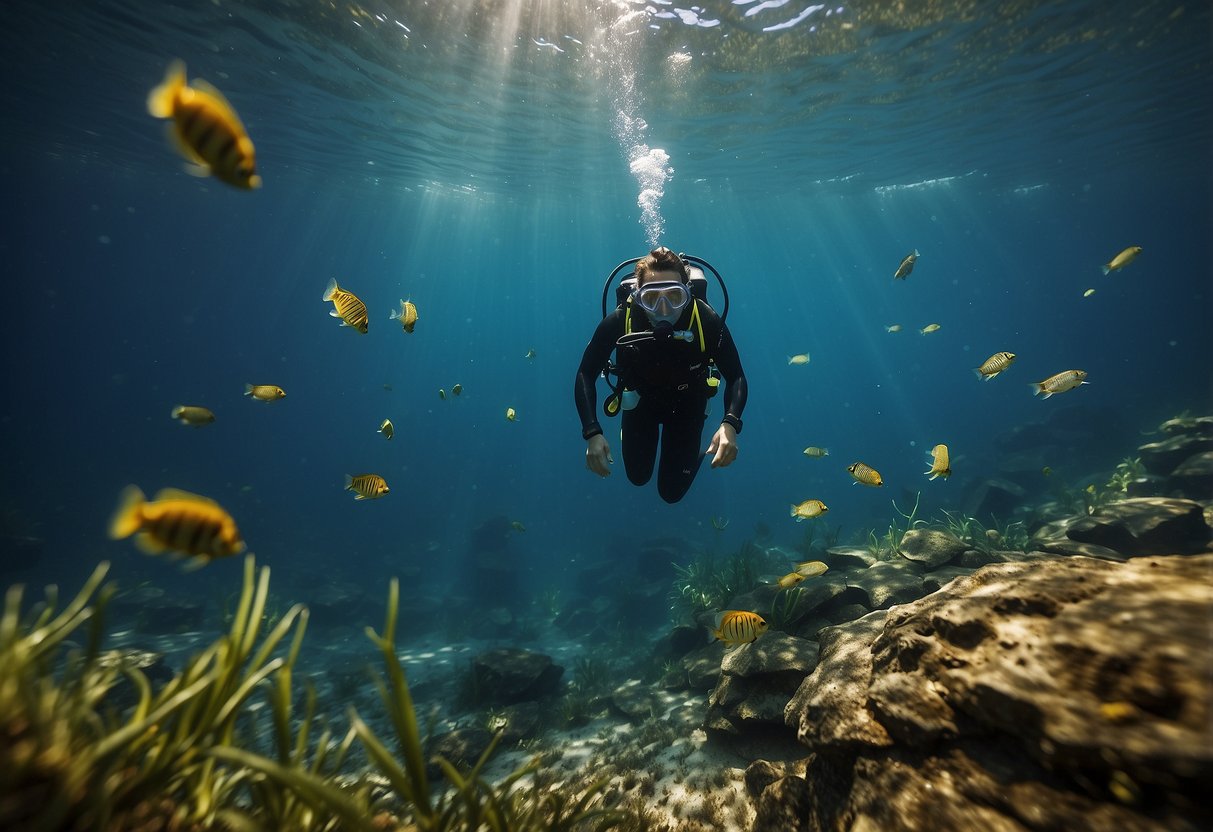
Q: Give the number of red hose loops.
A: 0